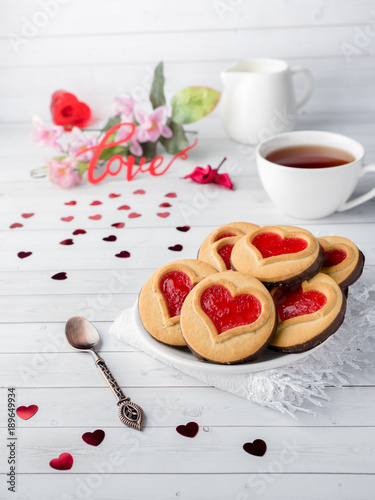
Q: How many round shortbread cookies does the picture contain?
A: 7